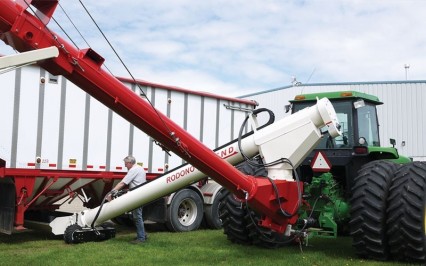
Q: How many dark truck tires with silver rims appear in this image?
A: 2